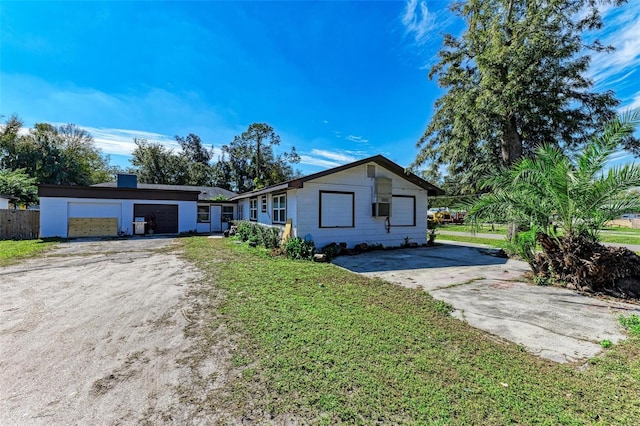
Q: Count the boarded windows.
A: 2